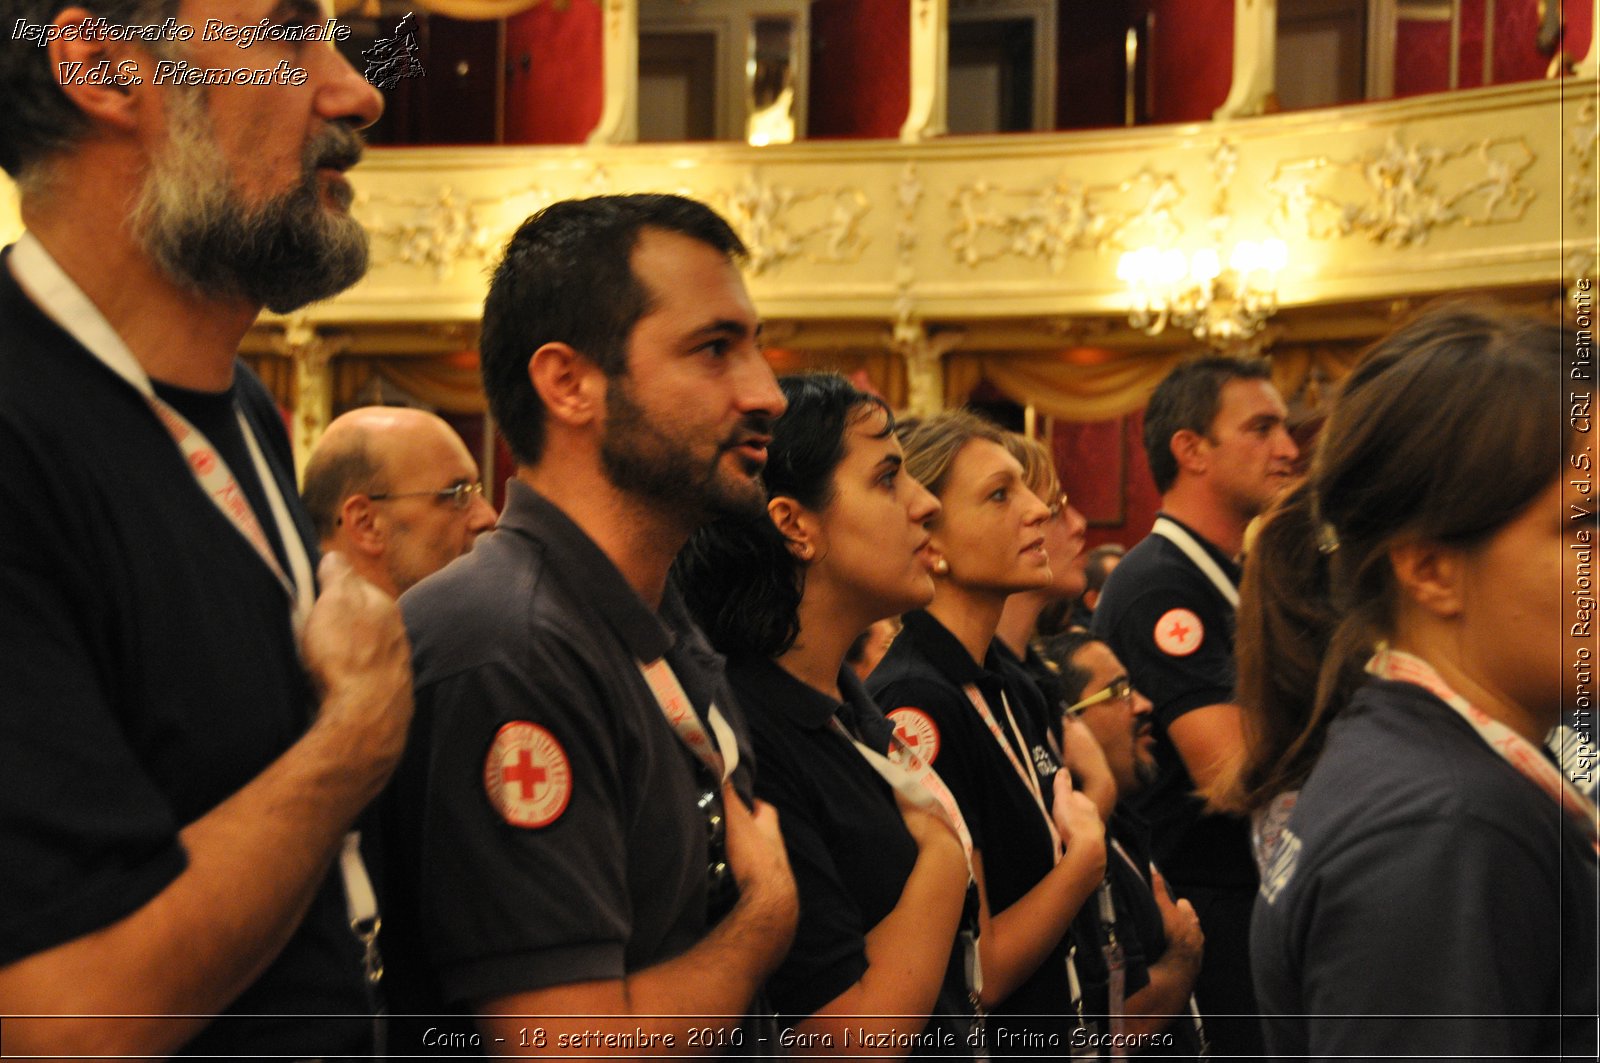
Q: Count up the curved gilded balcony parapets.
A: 1